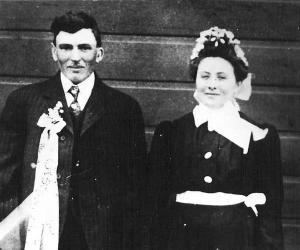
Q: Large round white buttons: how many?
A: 2